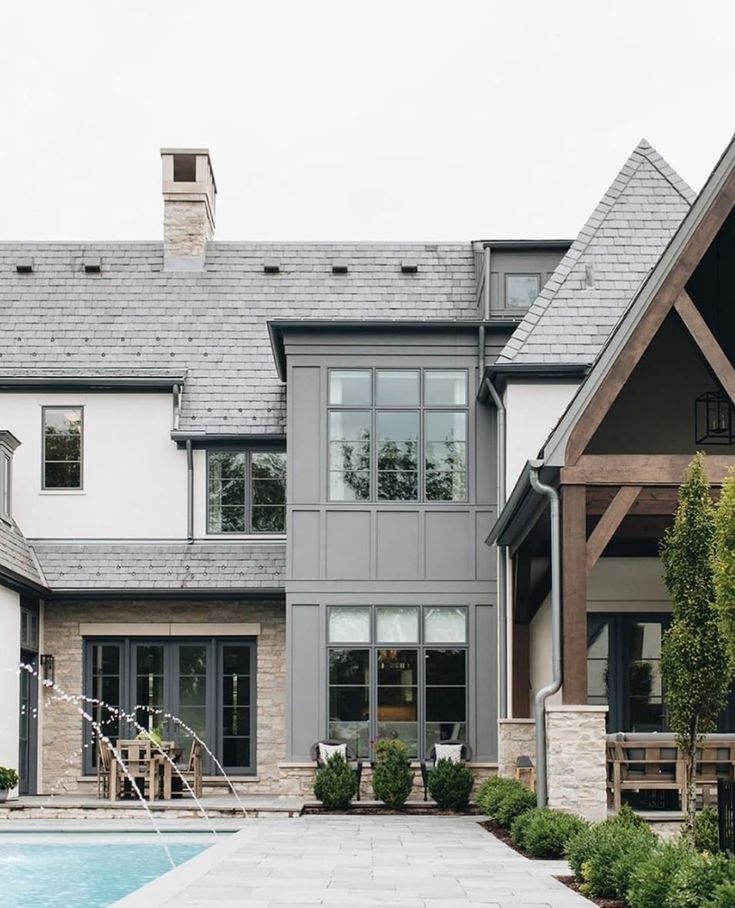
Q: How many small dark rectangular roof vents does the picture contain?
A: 5